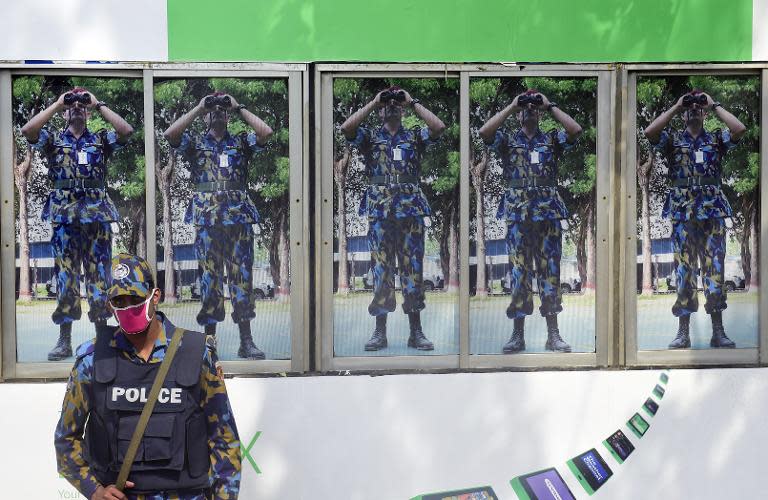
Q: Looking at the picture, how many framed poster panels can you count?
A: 5